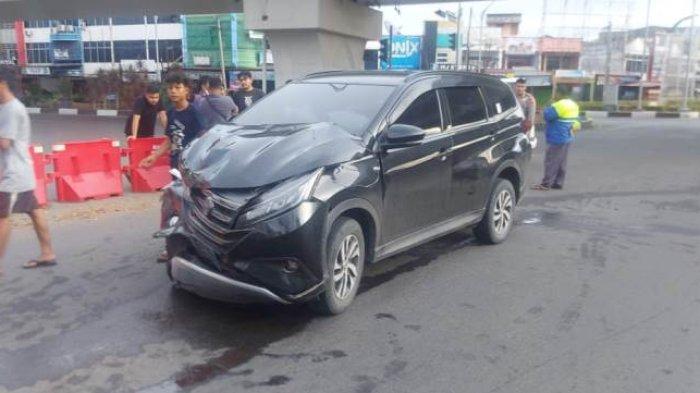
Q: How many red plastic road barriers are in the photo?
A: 3